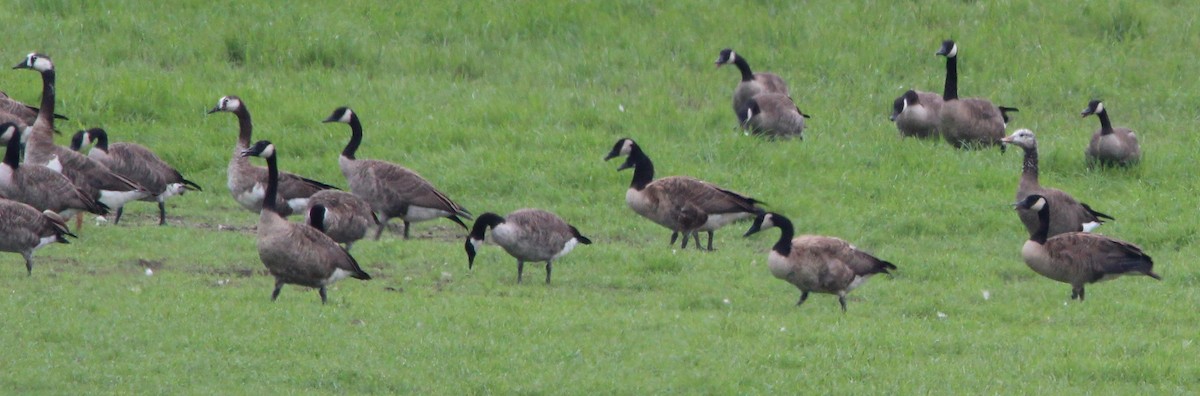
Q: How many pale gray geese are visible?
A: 1